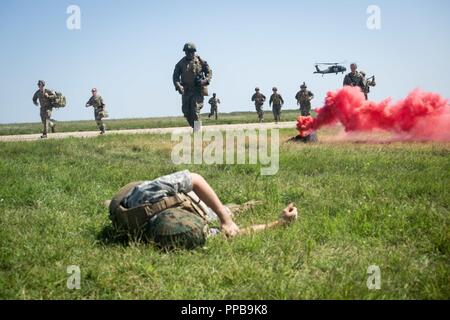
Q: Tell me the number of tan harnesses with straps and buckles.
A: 1